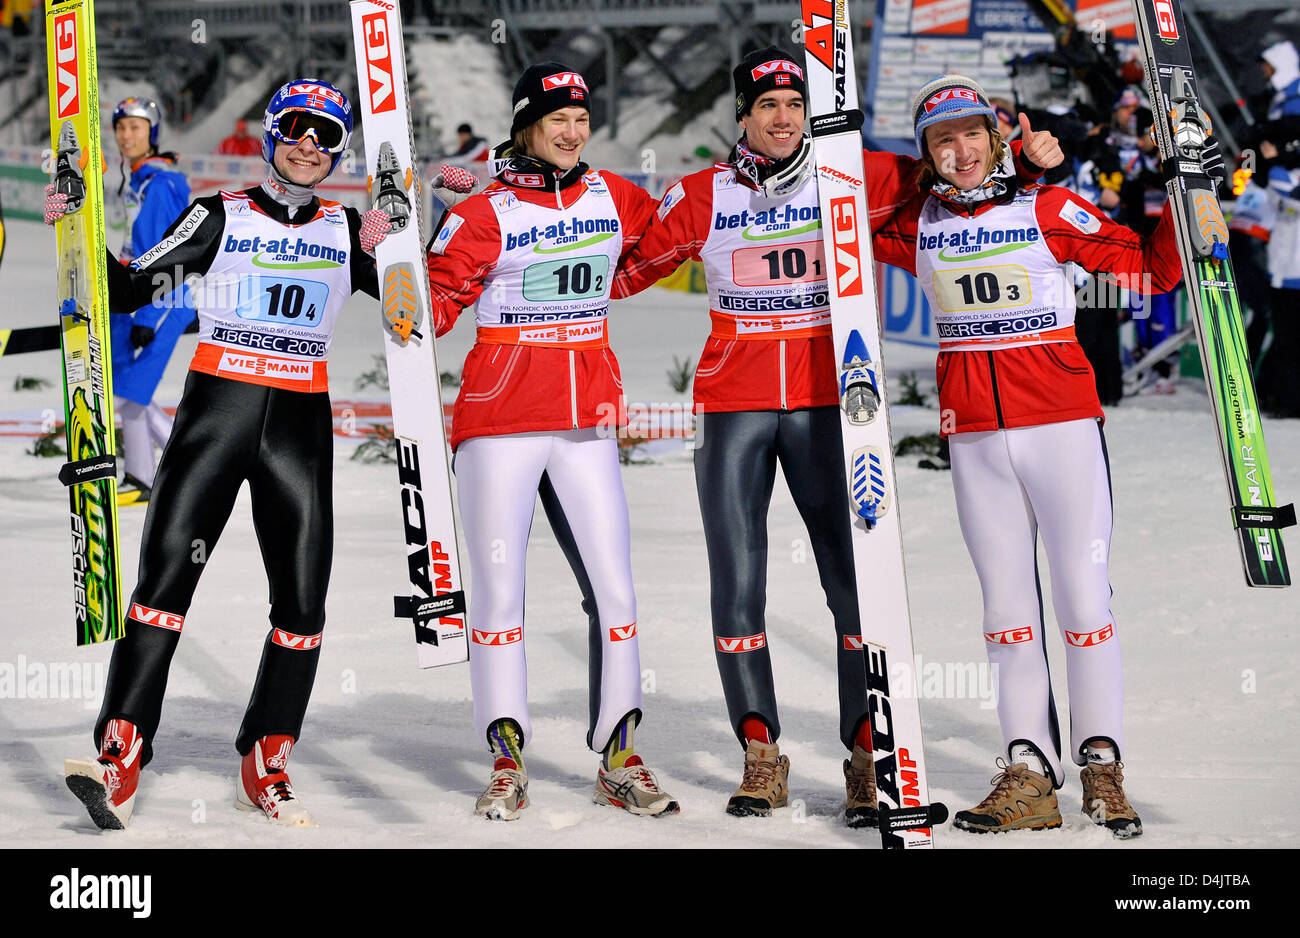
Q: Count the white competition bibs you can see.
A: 4